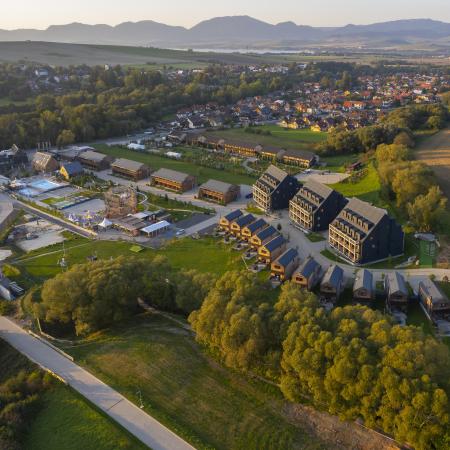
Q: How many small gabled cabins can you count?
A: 11